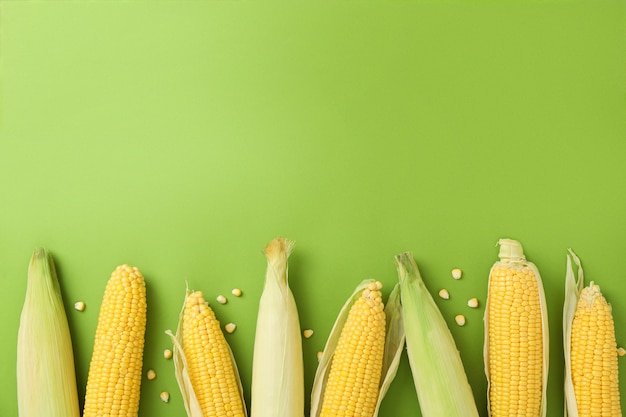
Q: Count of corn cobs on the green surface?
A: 8